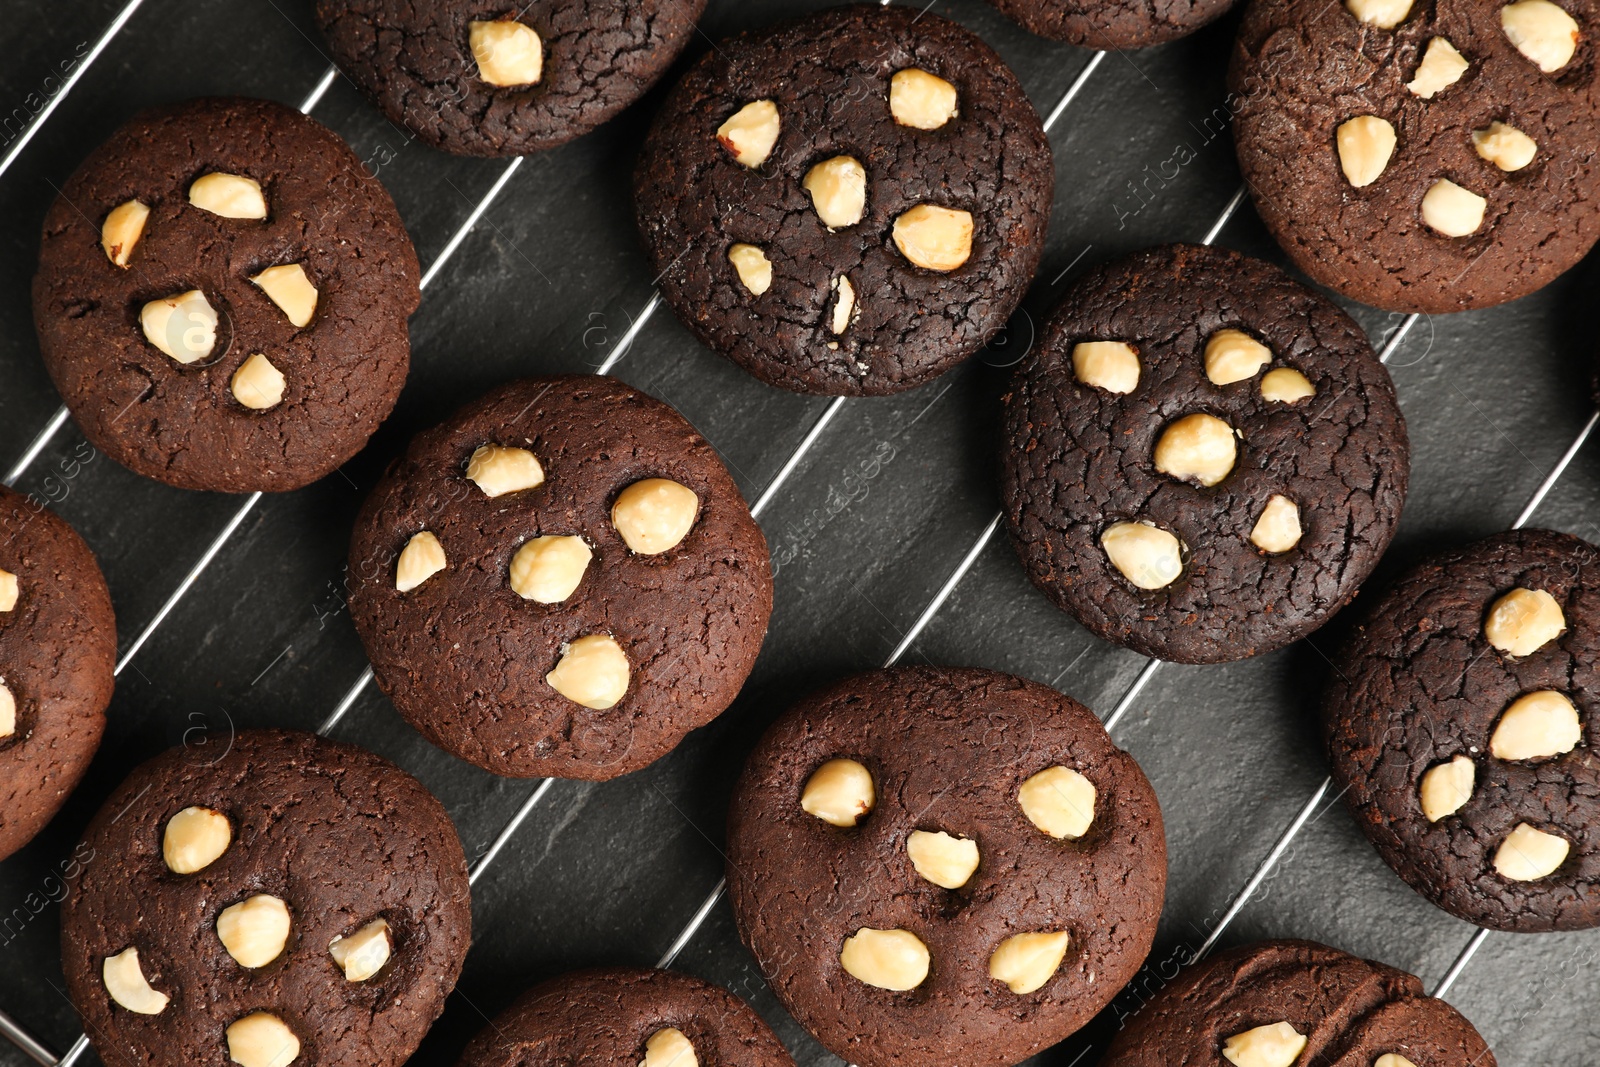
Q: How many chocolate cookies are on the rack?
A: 13